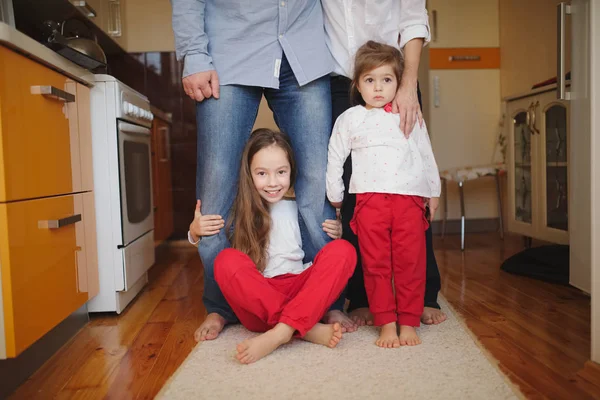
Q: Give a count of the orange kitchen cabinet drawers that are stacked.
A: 2